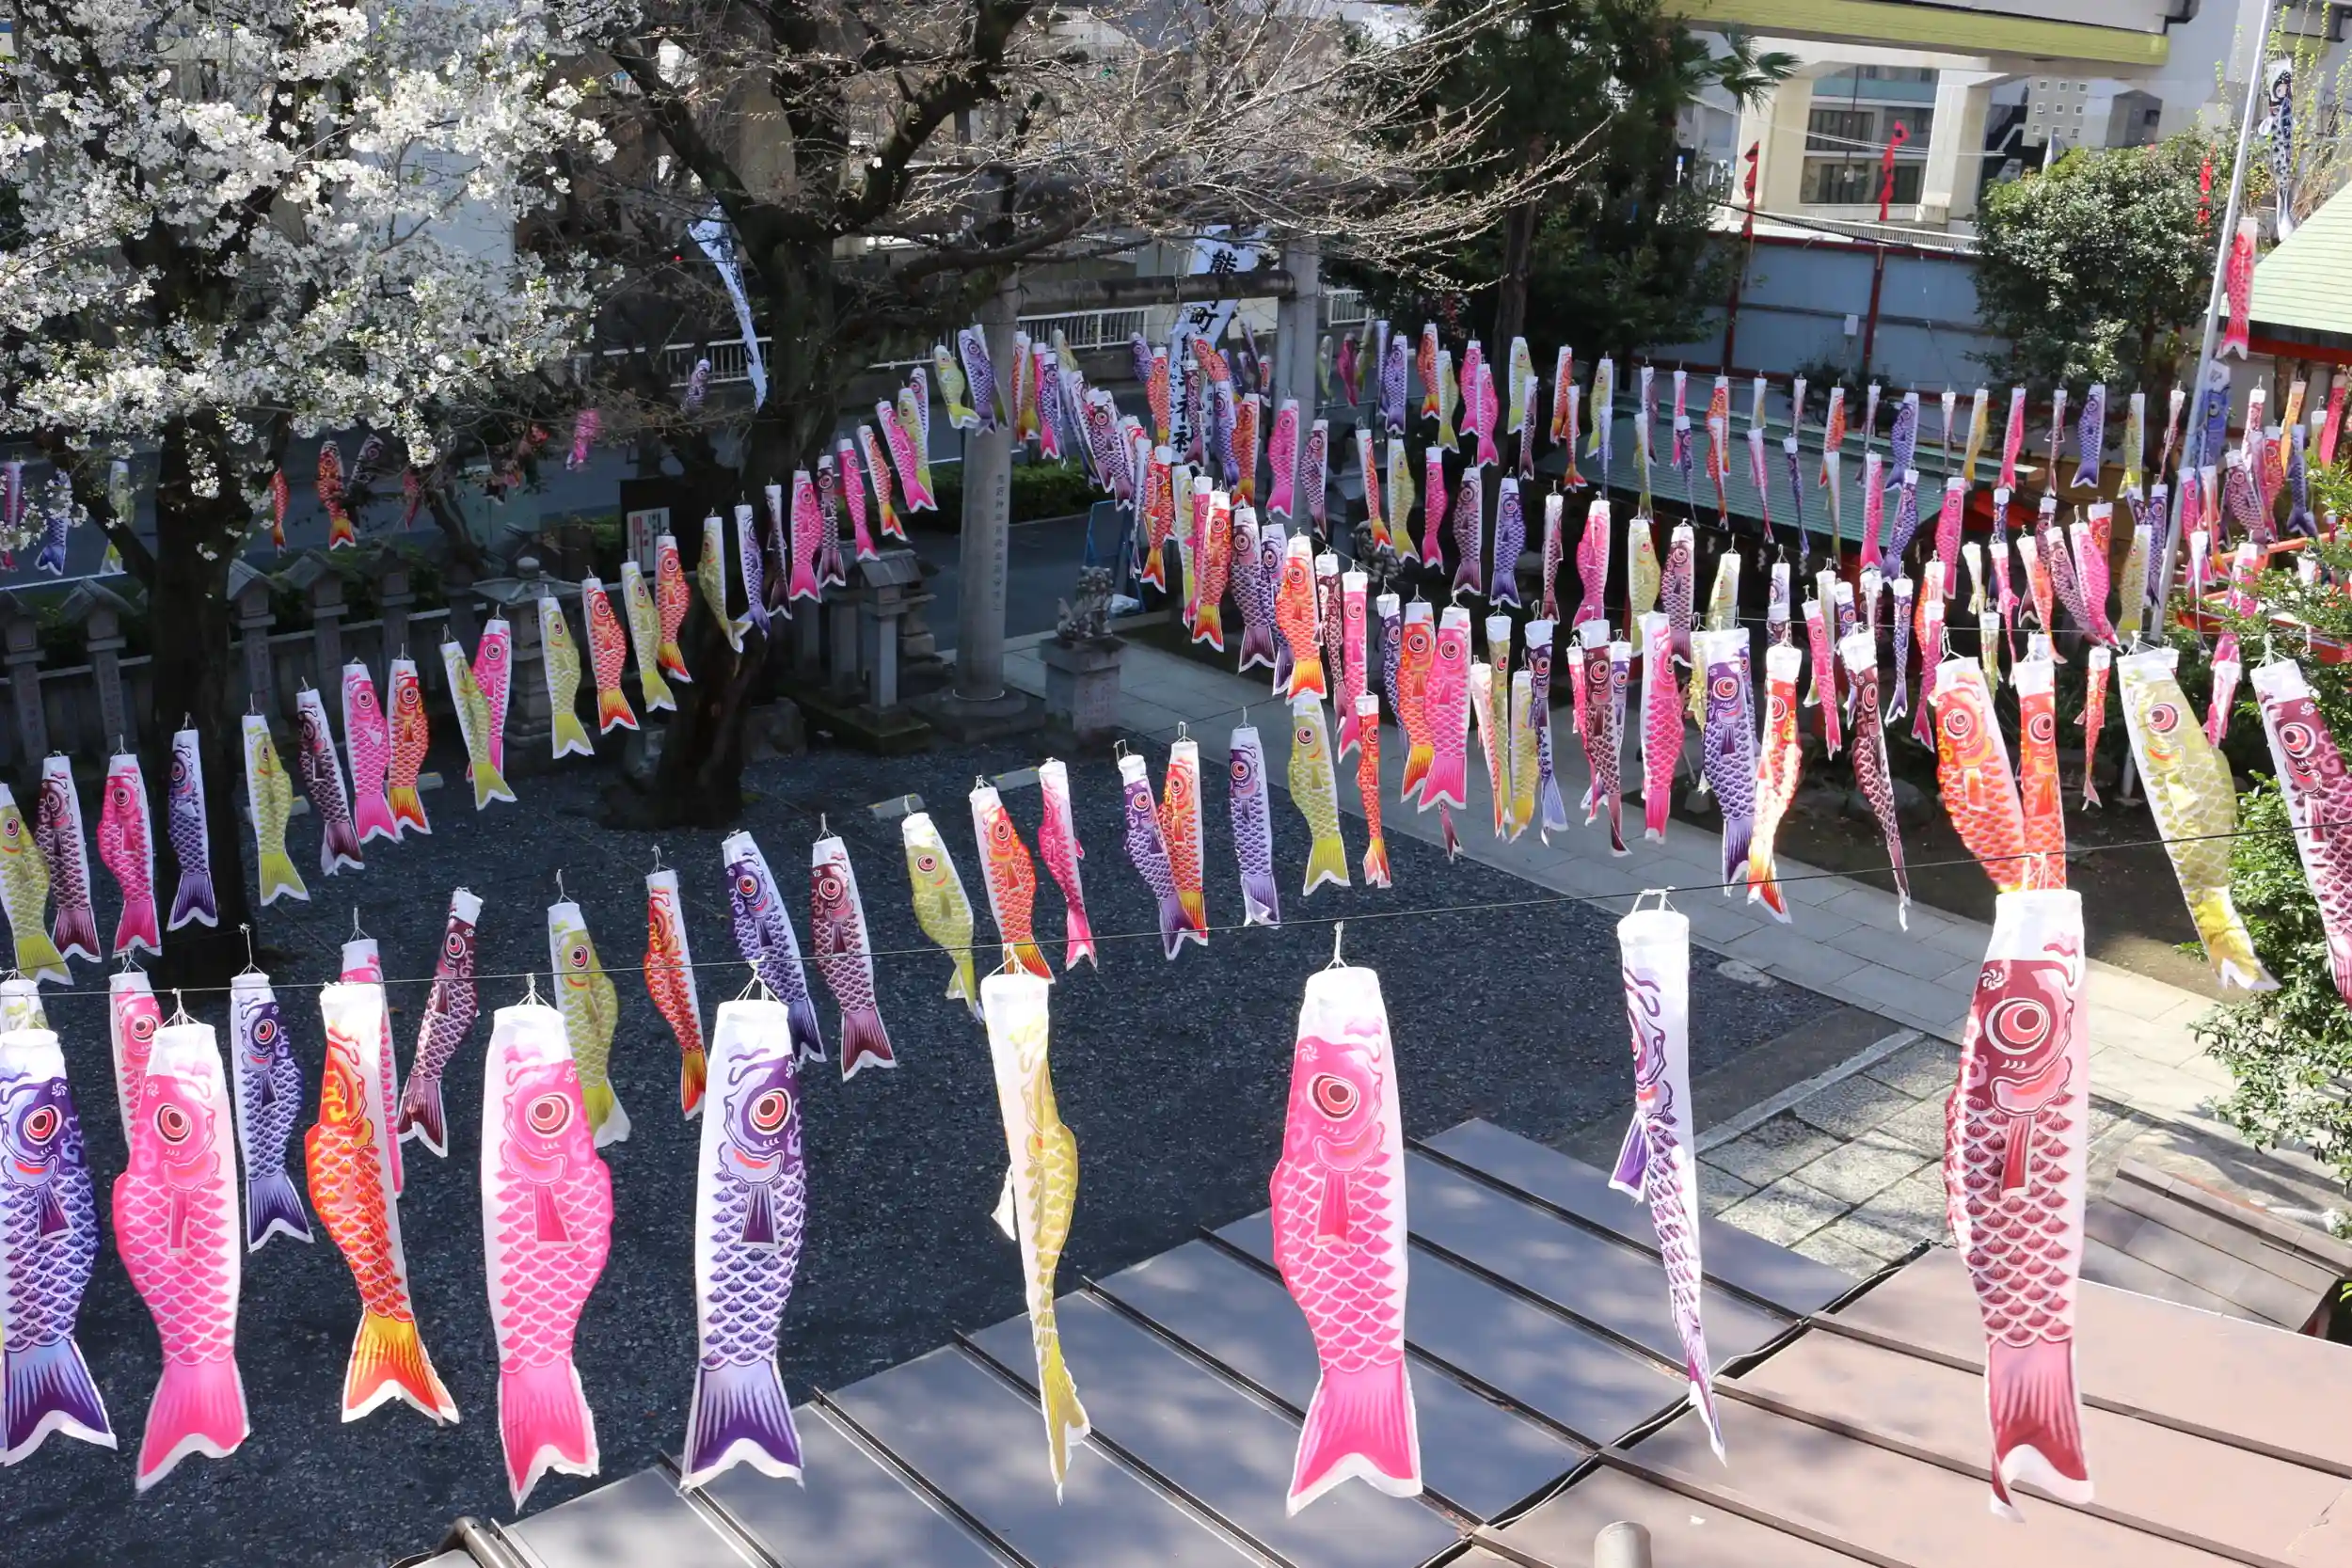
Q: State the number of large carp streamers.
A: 9